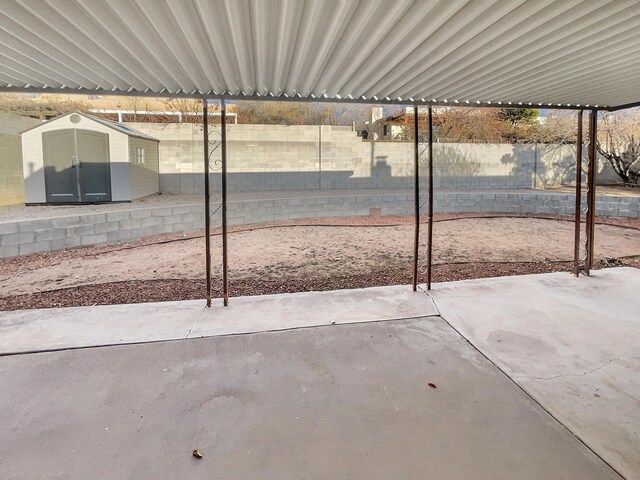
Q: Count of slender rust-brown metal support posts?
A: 6